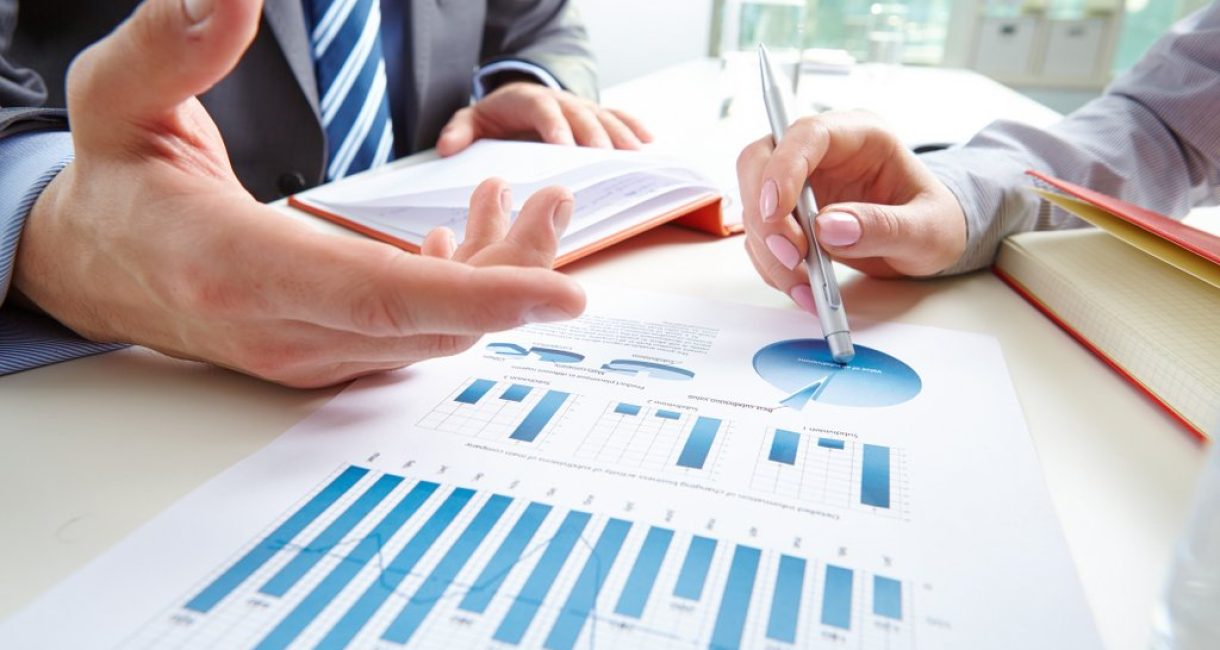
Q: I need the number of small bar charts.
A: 3